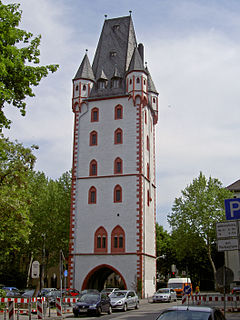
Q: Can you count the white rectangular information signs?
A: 2